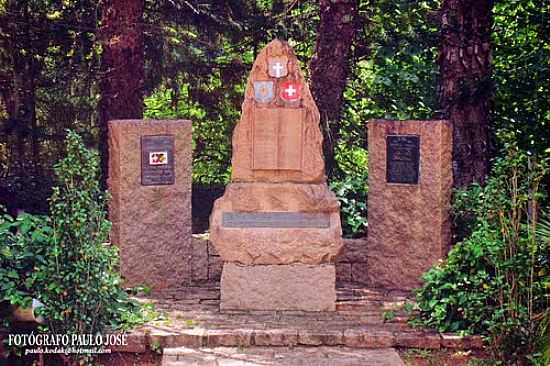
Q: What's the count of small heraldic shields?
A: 3